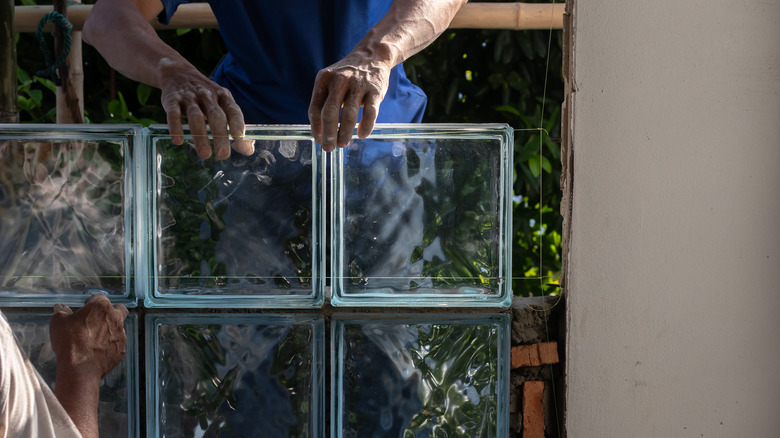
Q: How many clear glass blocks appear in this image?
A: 6